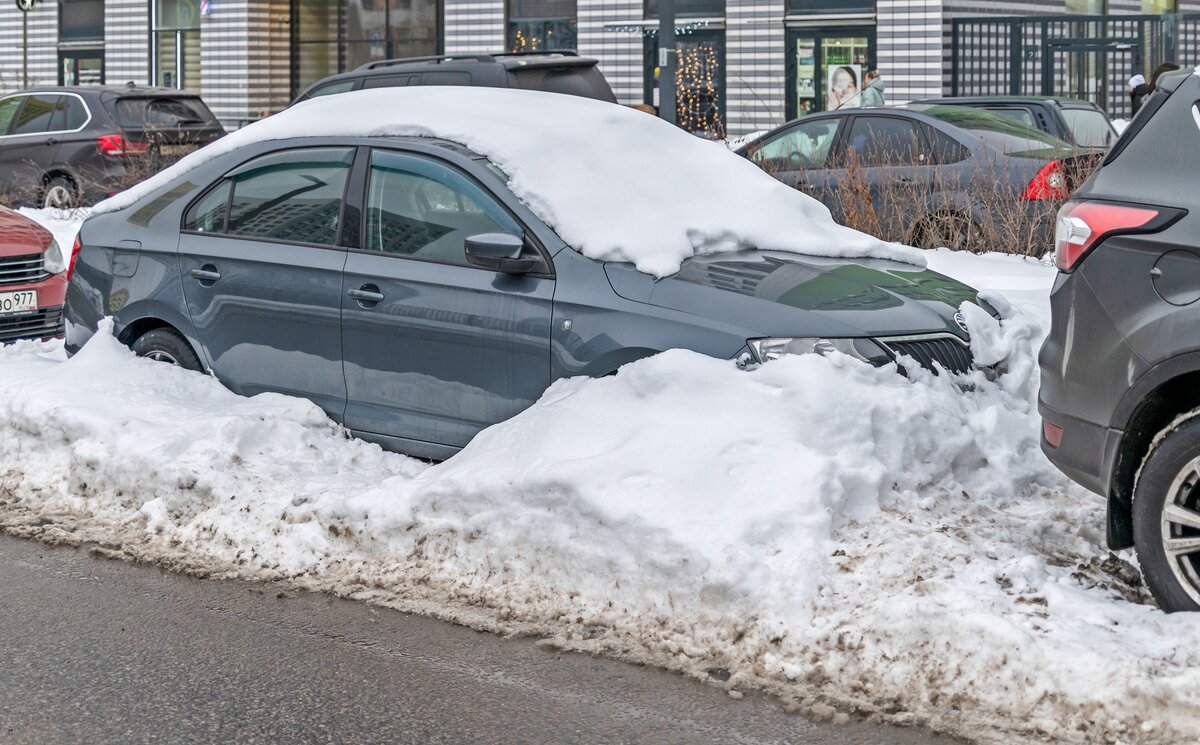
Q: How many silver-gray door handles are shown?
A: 2